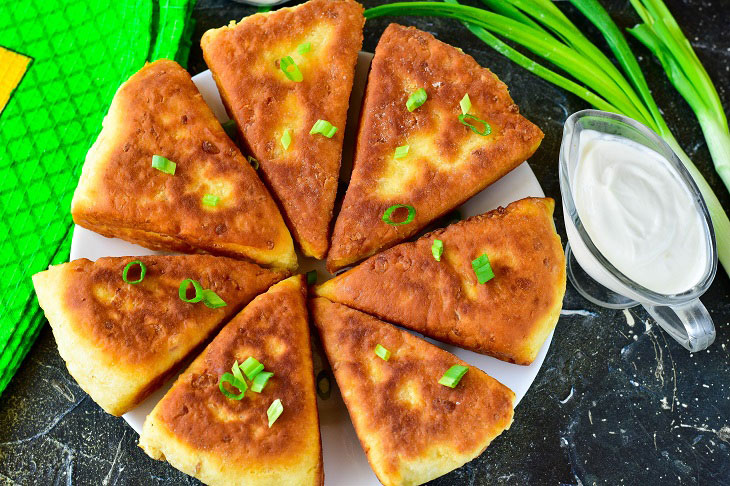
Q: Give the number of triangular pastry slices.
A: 7